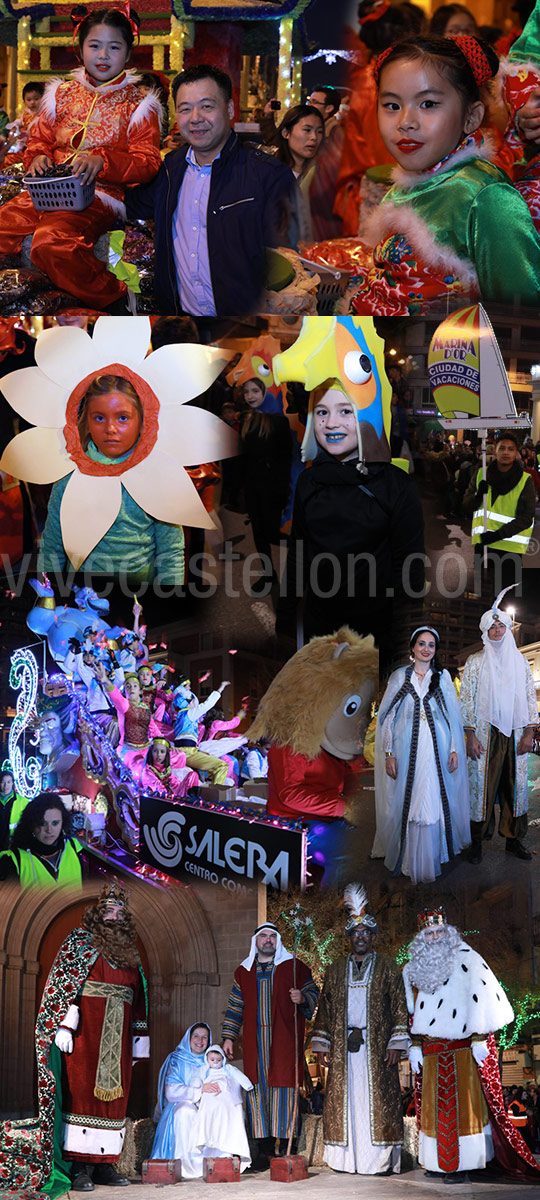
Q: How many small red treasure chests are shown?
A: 3